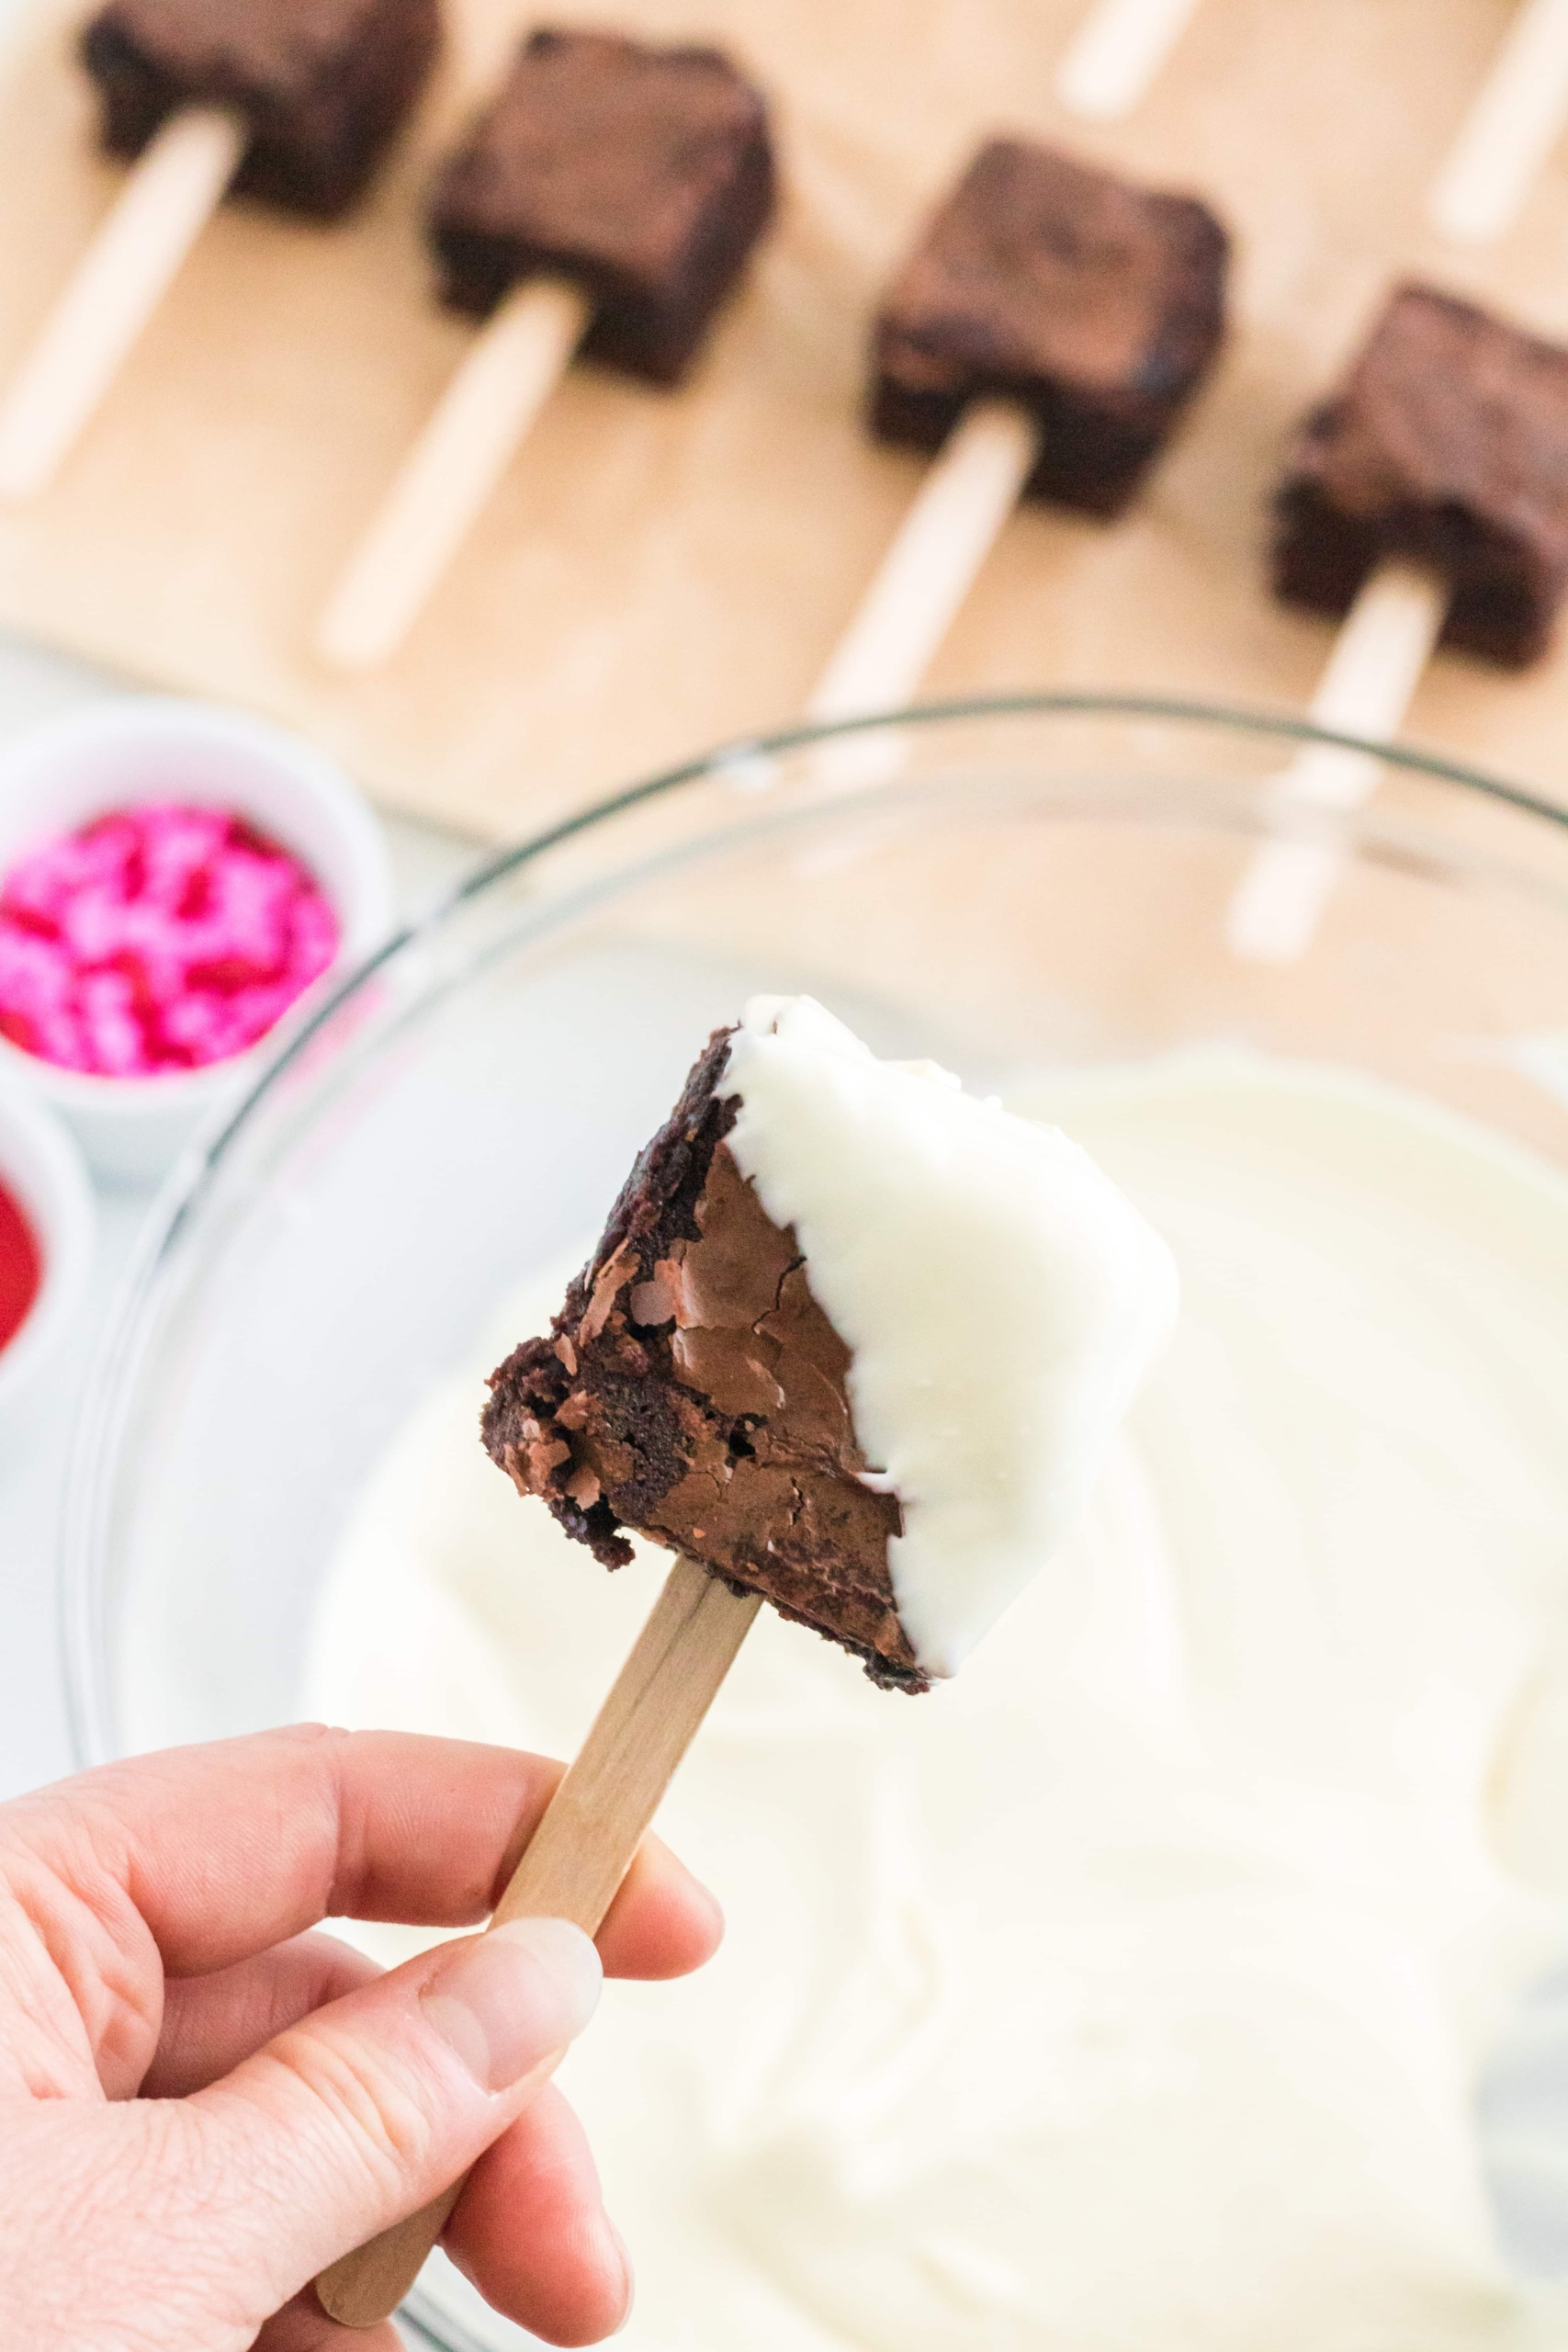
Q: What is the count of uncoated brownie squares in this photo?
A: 4